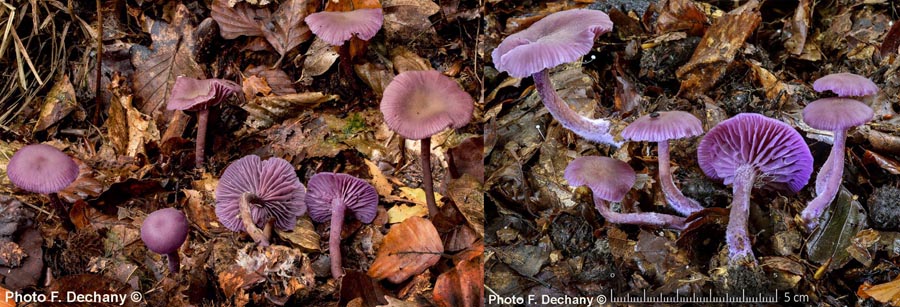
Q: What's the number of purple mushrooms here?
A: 13